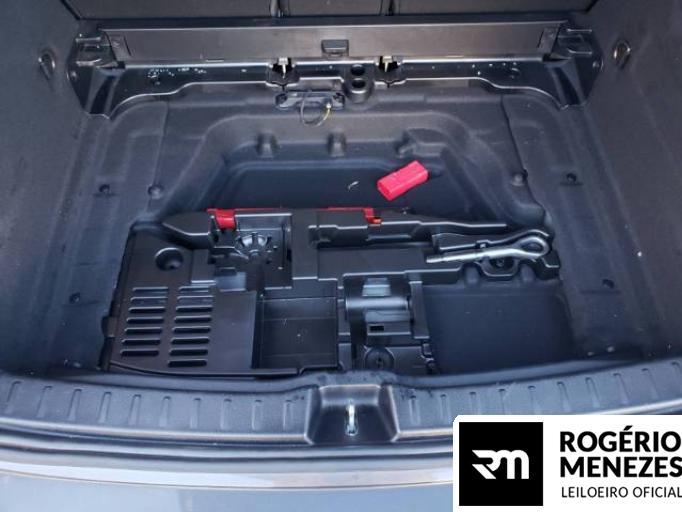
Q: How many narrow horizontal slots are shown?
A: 15